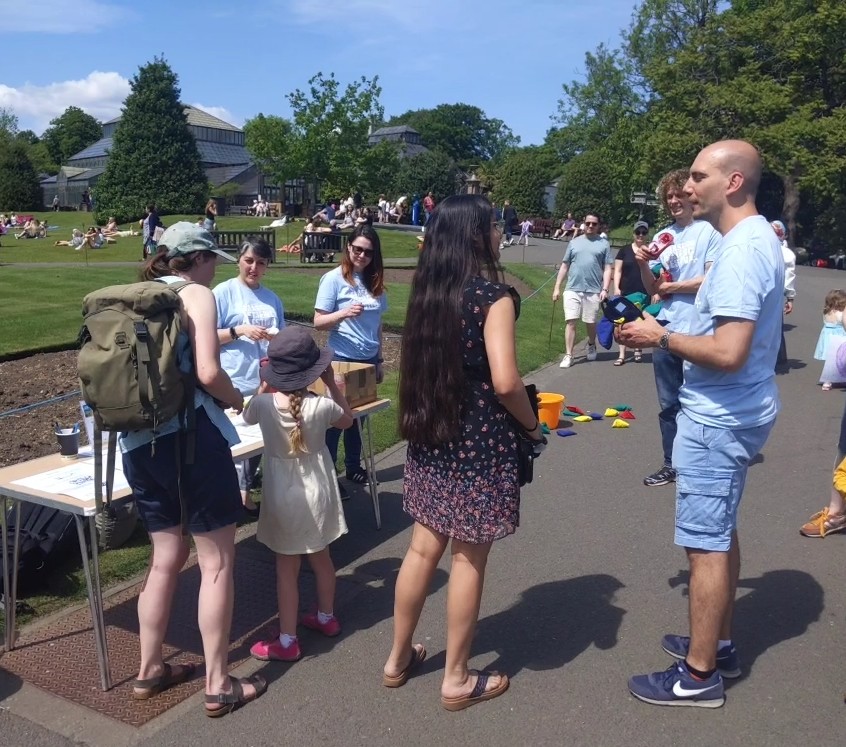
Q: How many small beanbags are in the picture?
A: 10